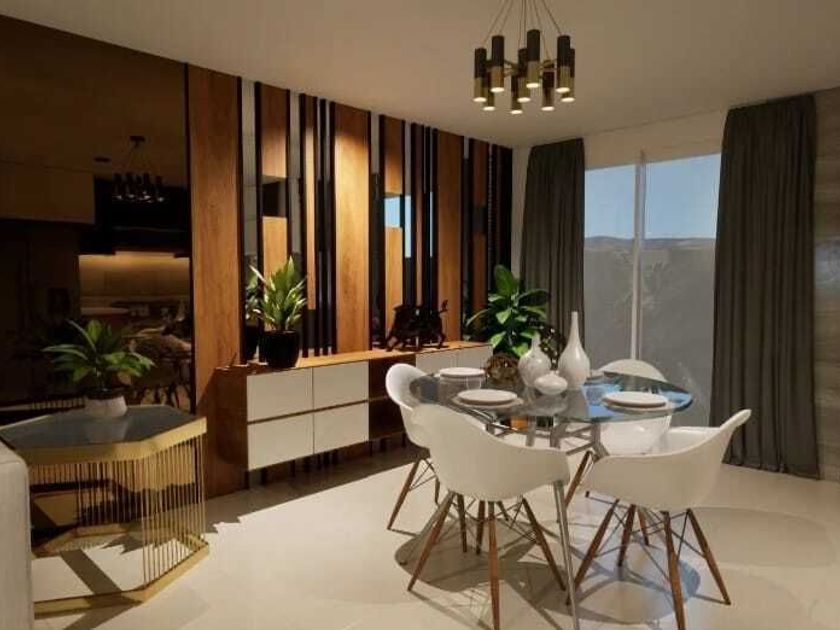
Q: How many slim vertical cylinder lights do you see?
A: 9